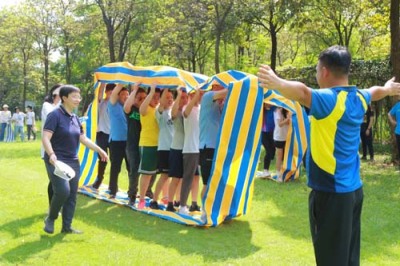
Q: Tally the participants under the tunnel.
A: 8